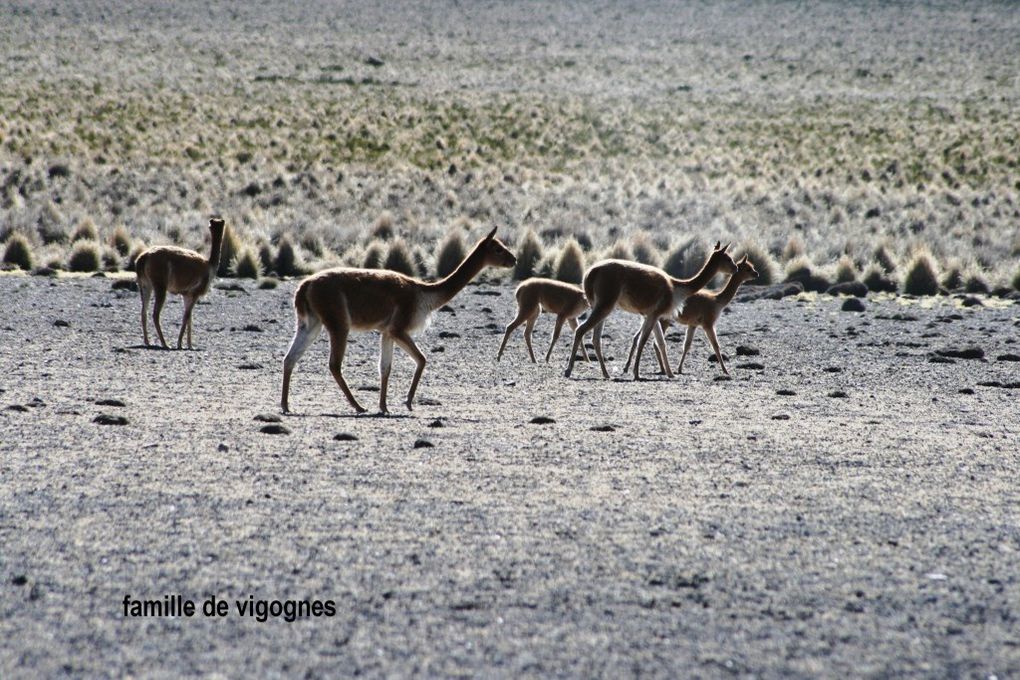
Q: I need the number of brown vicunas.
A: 5